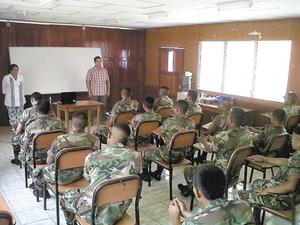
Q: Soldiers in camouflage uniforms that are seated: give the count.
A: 15